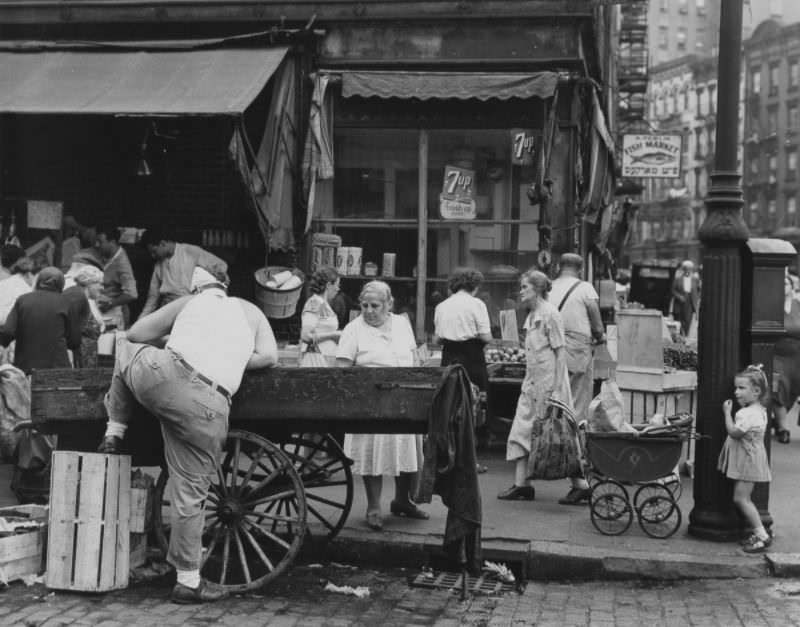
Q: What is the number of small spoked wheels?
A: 4